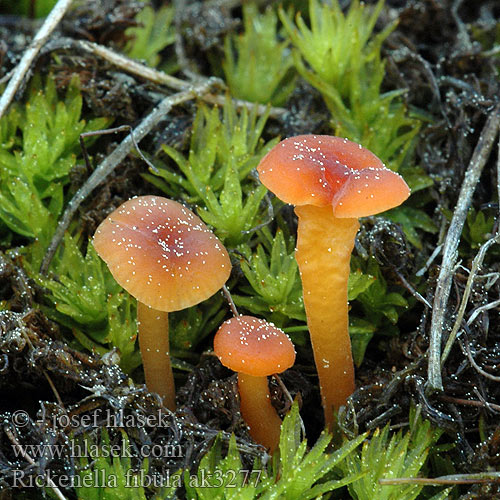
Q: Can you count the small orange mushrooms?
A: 3